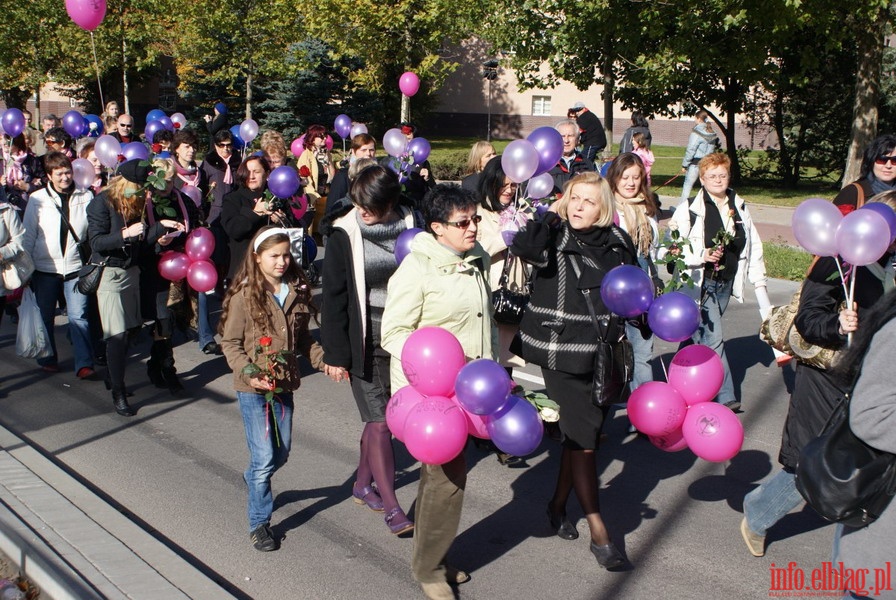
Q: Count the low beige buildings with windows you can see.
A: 1